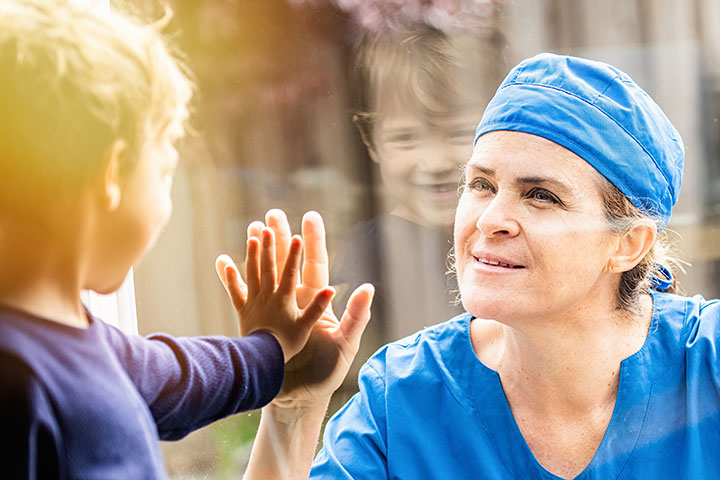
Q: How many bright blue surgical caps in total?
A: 1